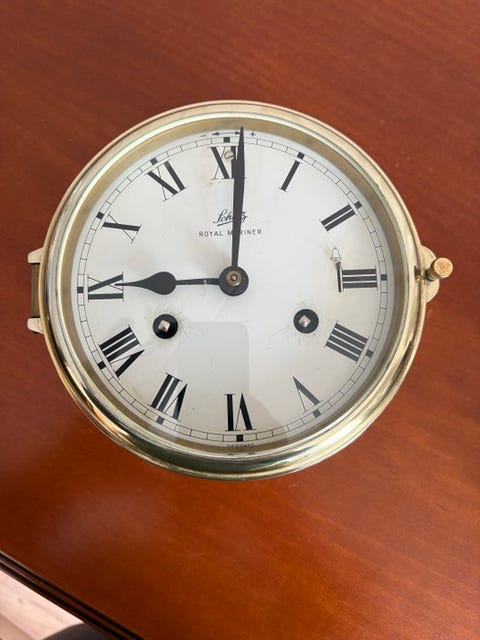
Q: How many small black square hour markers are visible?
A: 12